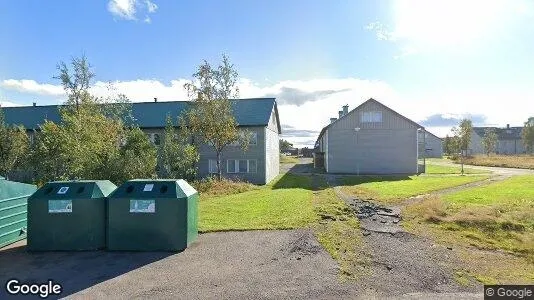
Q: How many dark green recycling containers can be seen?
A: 2